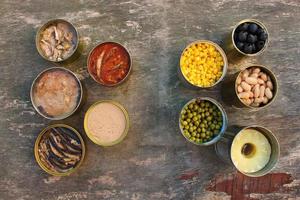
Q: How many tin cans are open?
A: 10